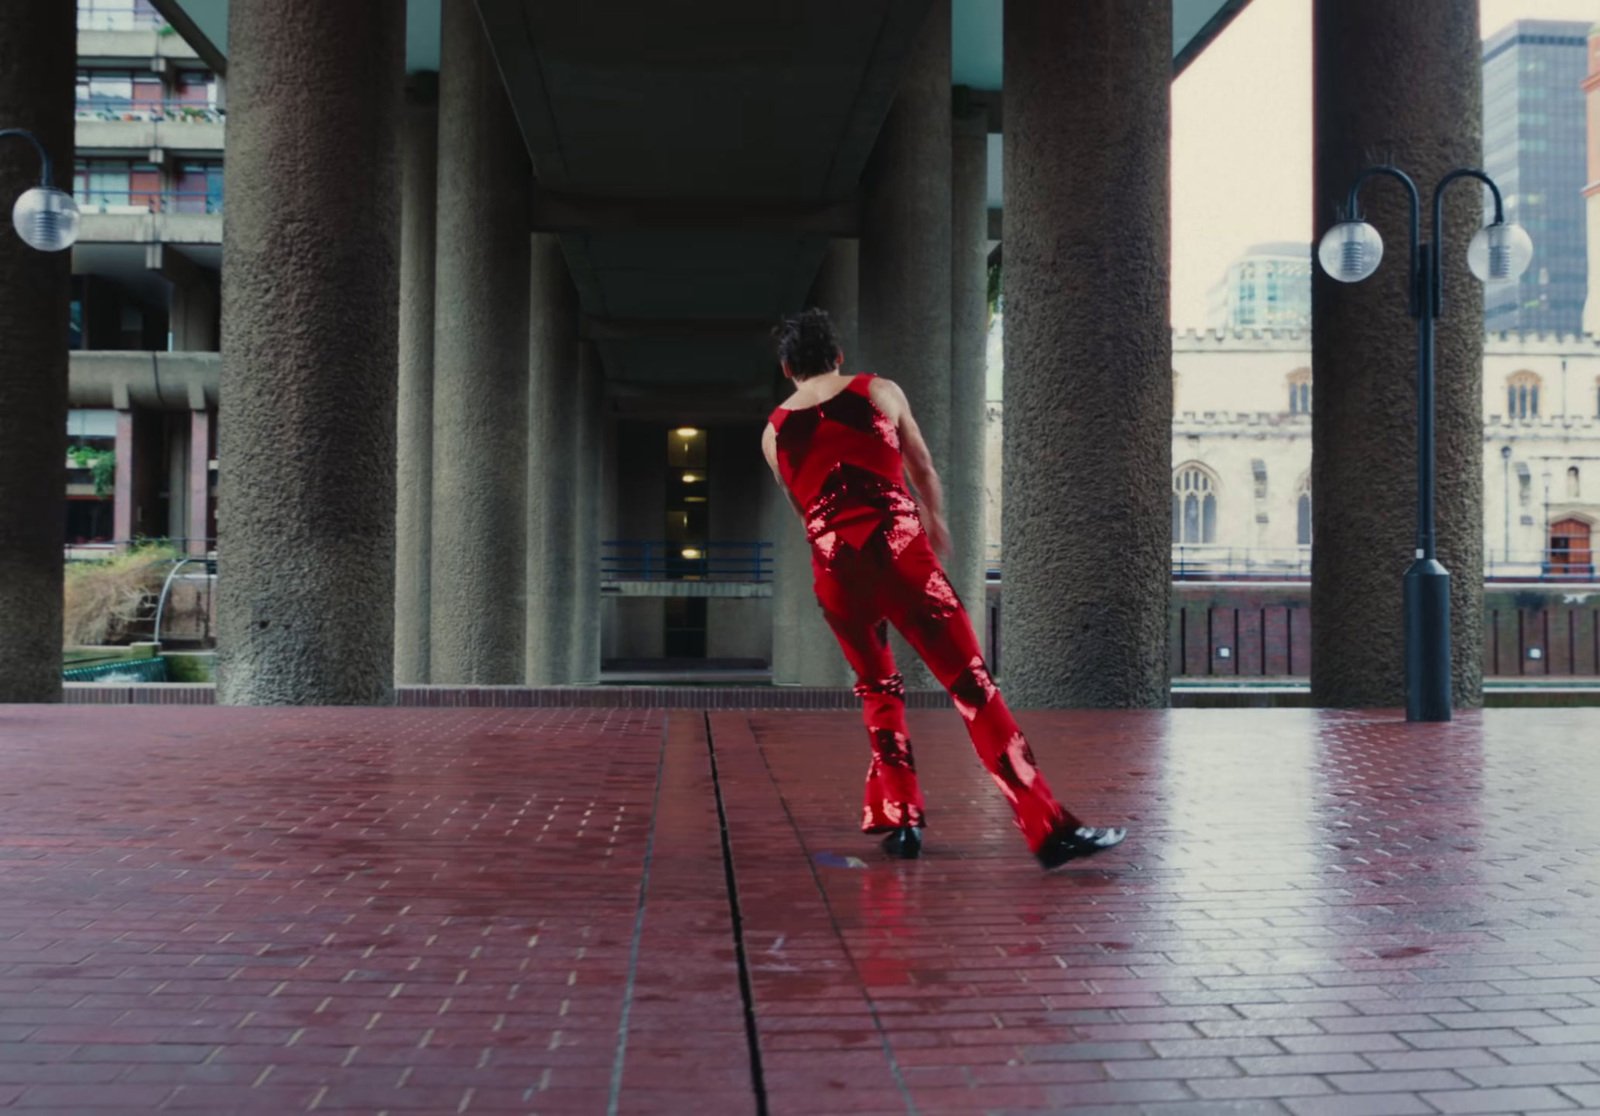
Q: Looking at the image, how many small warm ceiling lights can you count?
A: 3